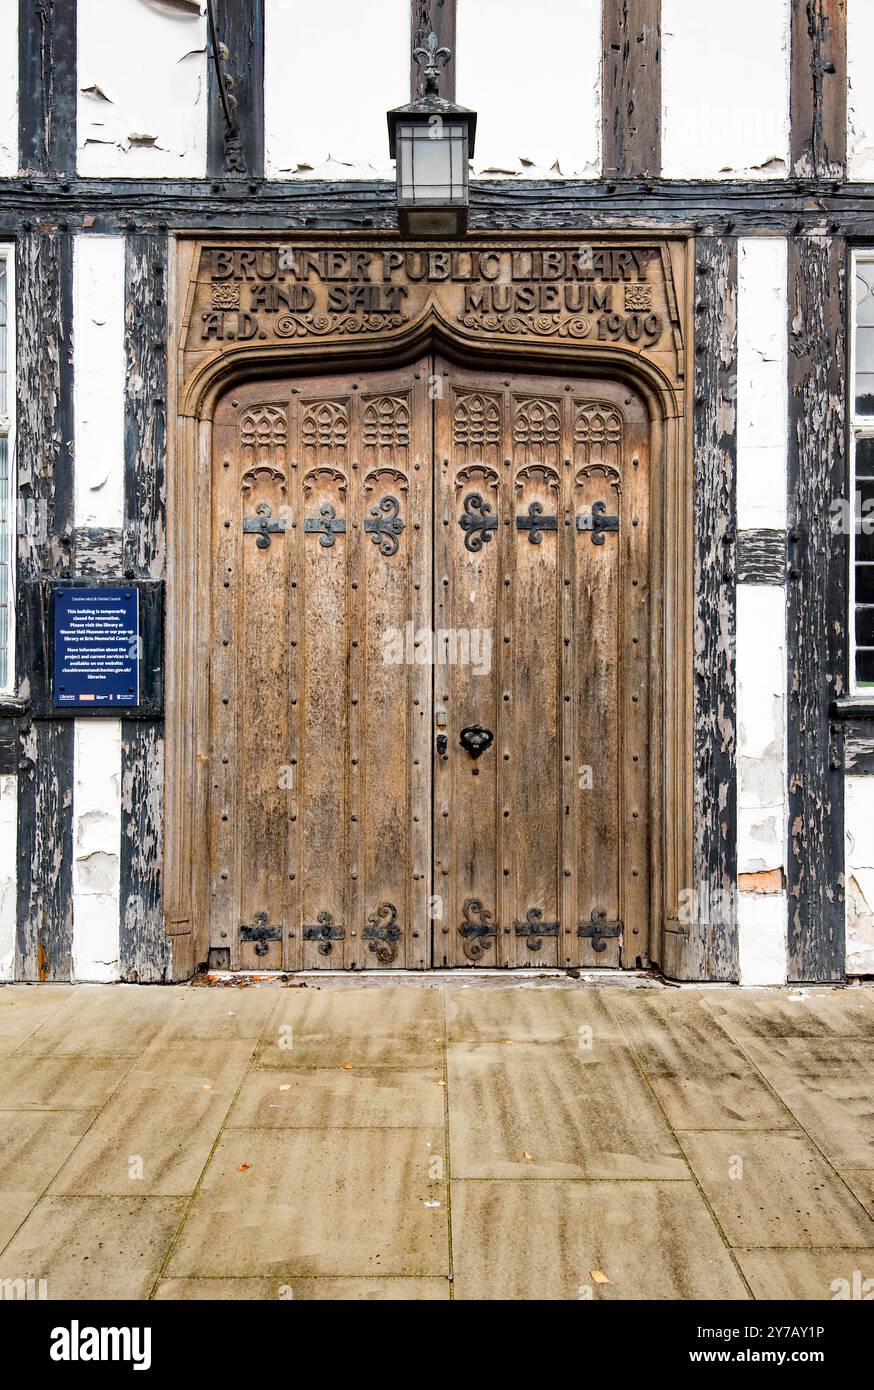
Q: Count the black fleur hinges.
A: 12